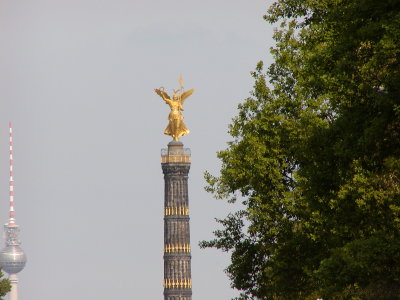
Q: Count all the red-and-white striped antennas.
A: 1